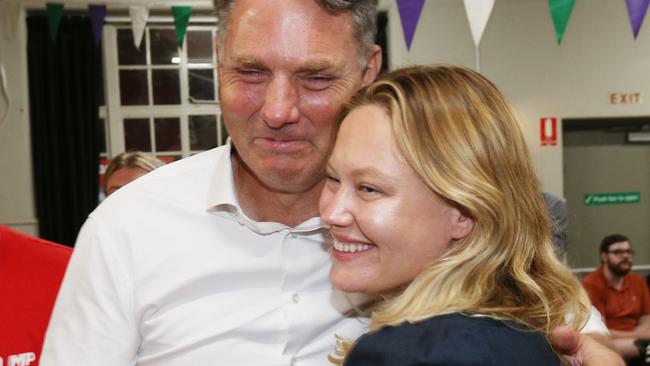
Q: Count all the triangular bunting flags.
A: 8